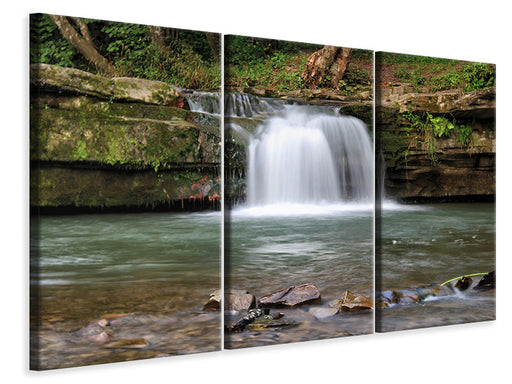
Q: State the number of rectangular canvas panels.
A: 3